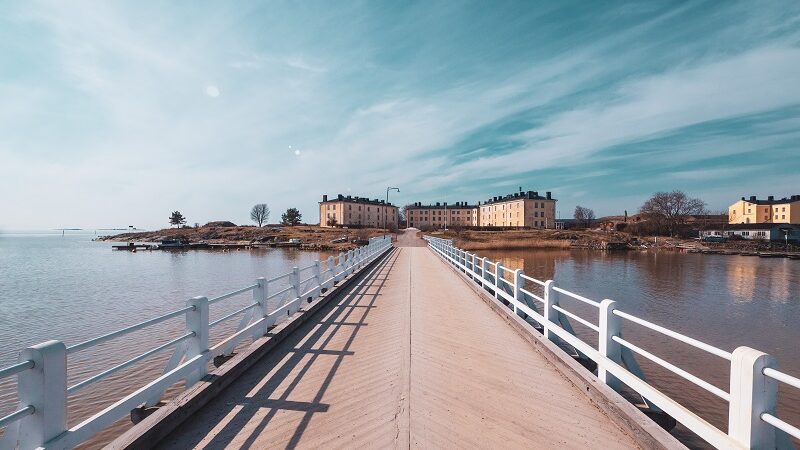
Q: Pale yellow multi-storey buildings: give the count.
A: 4